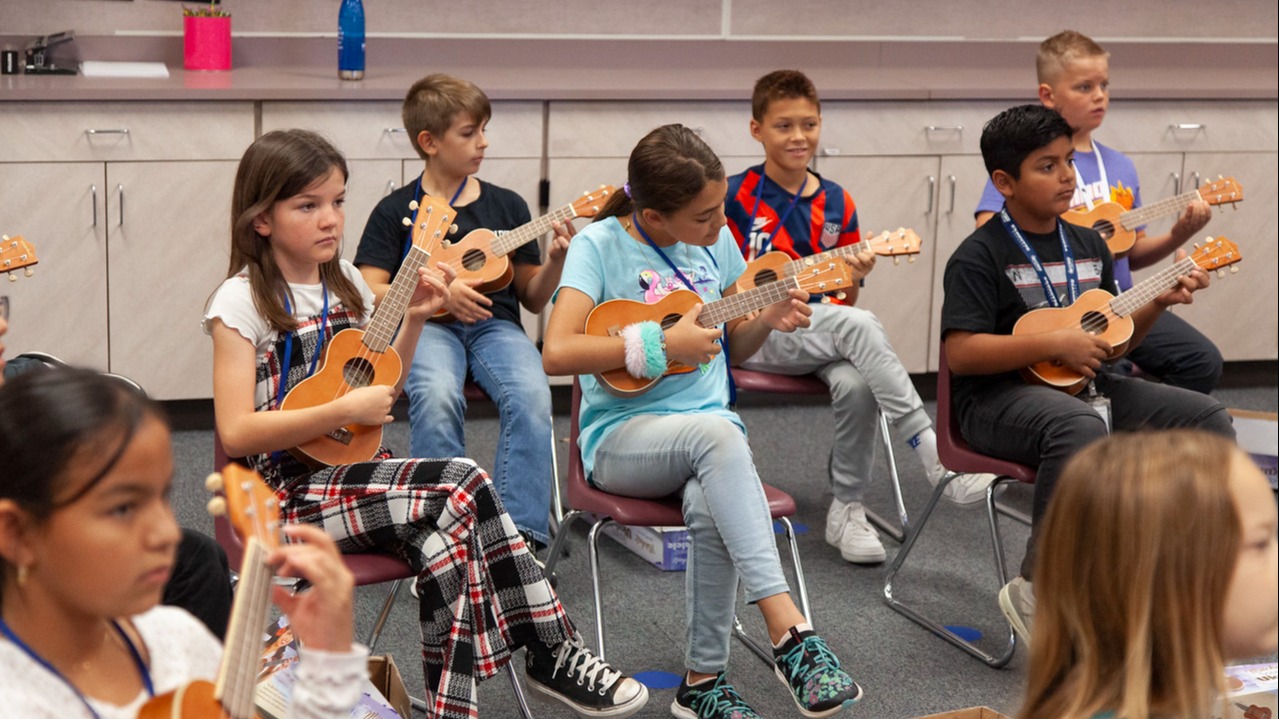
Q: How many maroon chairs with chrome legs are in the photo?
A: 5